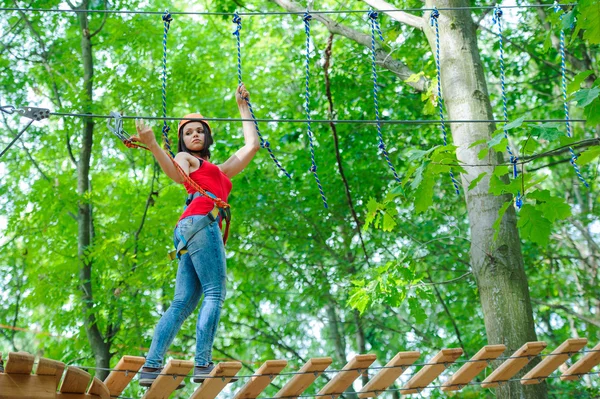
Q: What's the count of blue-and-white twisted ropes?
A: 7